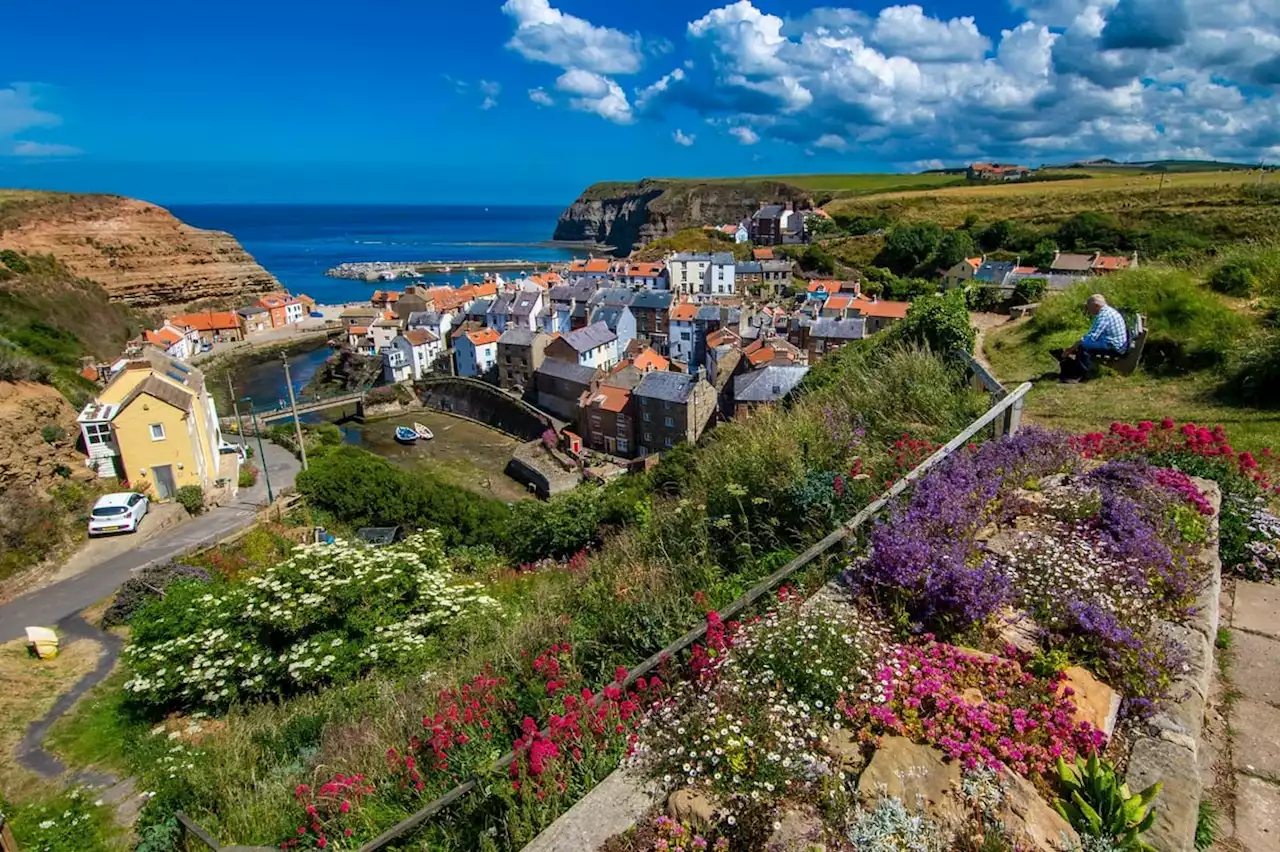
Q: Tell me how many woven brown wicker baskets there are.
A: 0